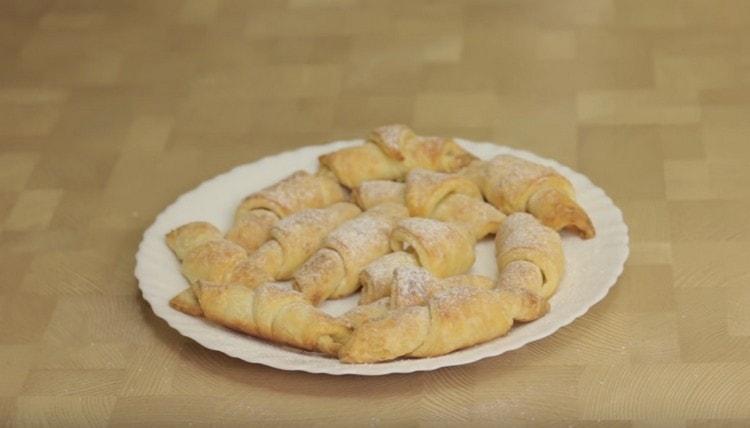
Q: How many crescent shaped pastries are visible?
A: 12